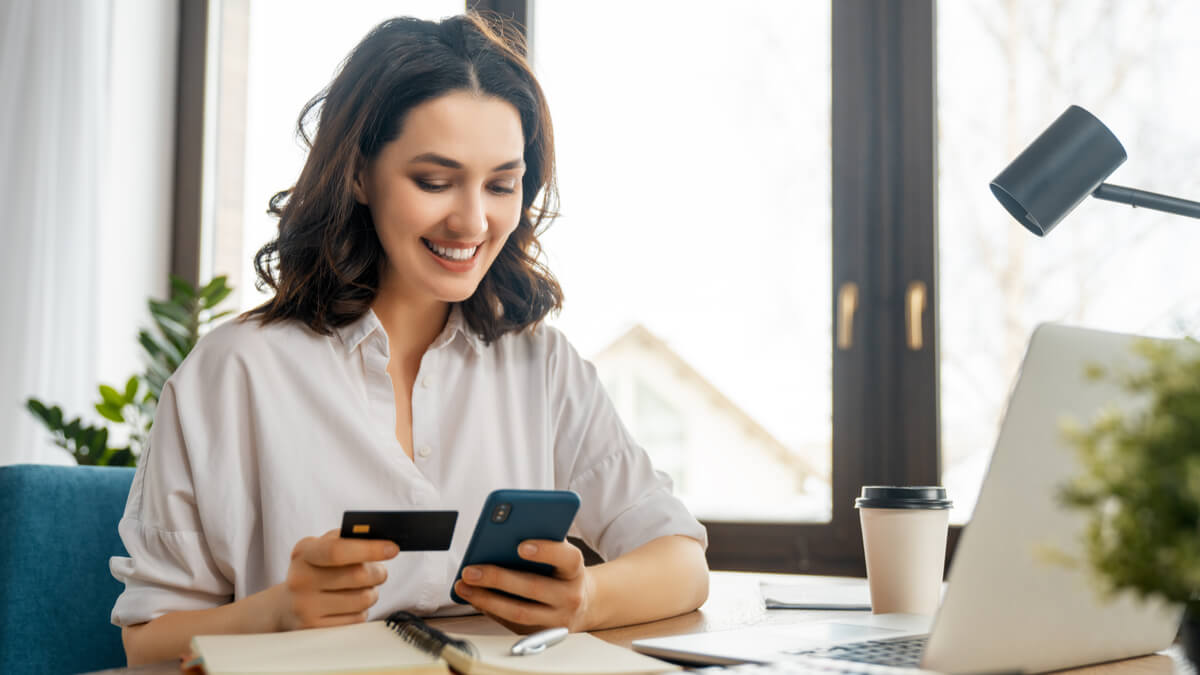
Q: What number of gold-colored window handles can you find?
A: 2